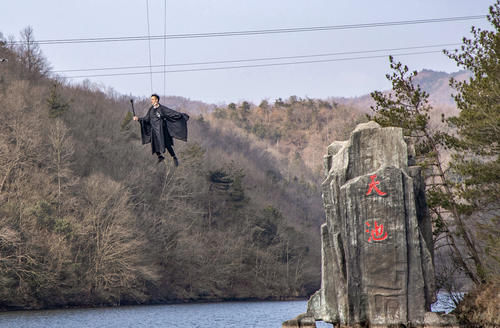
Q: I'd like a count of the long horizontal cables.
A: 4